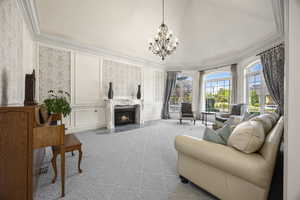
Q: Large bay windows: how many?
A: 3